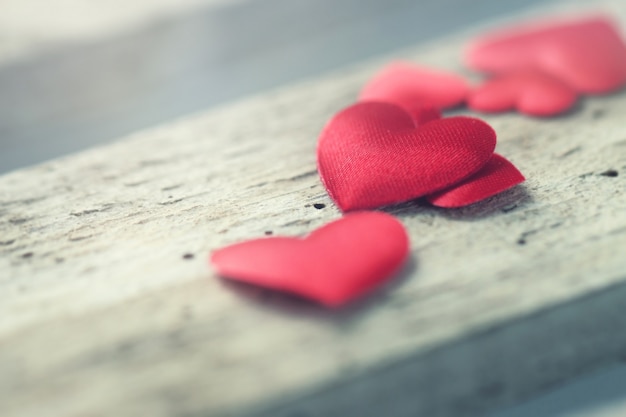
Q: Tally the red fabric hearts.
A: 6